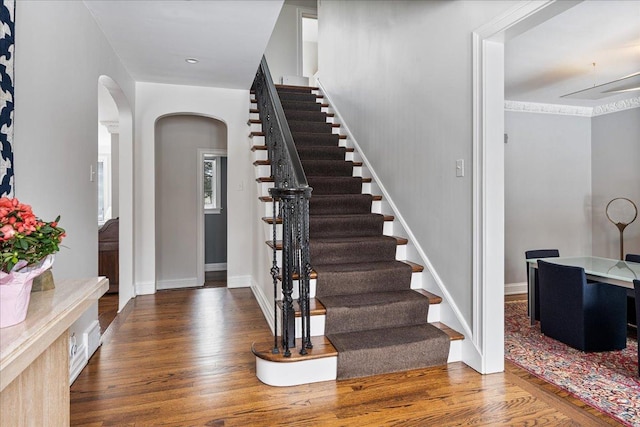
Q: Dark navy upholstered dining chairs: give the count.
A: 4